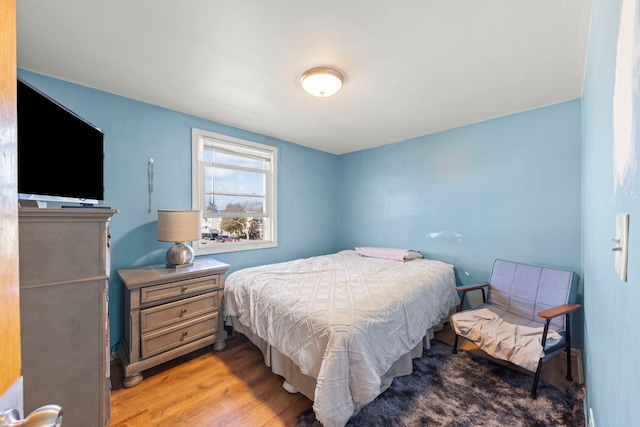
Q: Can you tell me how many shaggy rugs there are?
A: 1